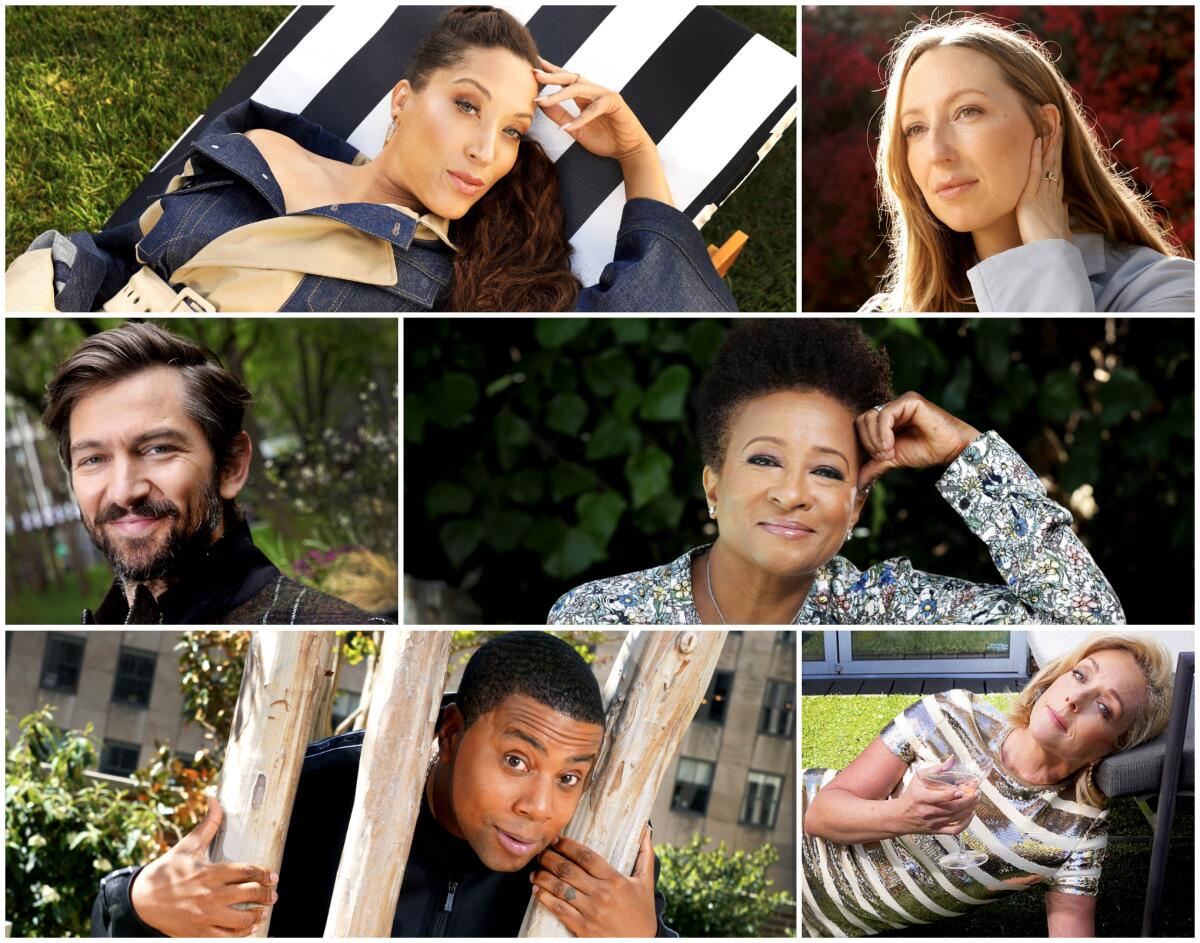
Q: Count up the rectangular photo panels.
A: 6